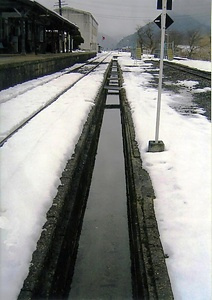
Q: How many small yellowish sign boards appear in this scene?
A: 2